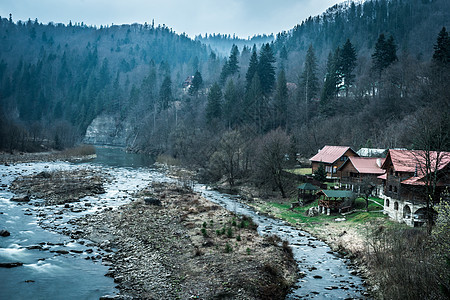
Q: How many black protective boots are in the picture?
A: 0